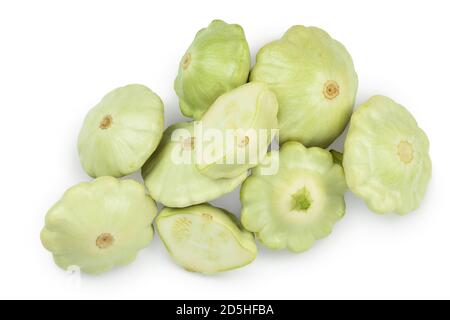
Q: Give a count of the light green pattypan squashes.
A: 9